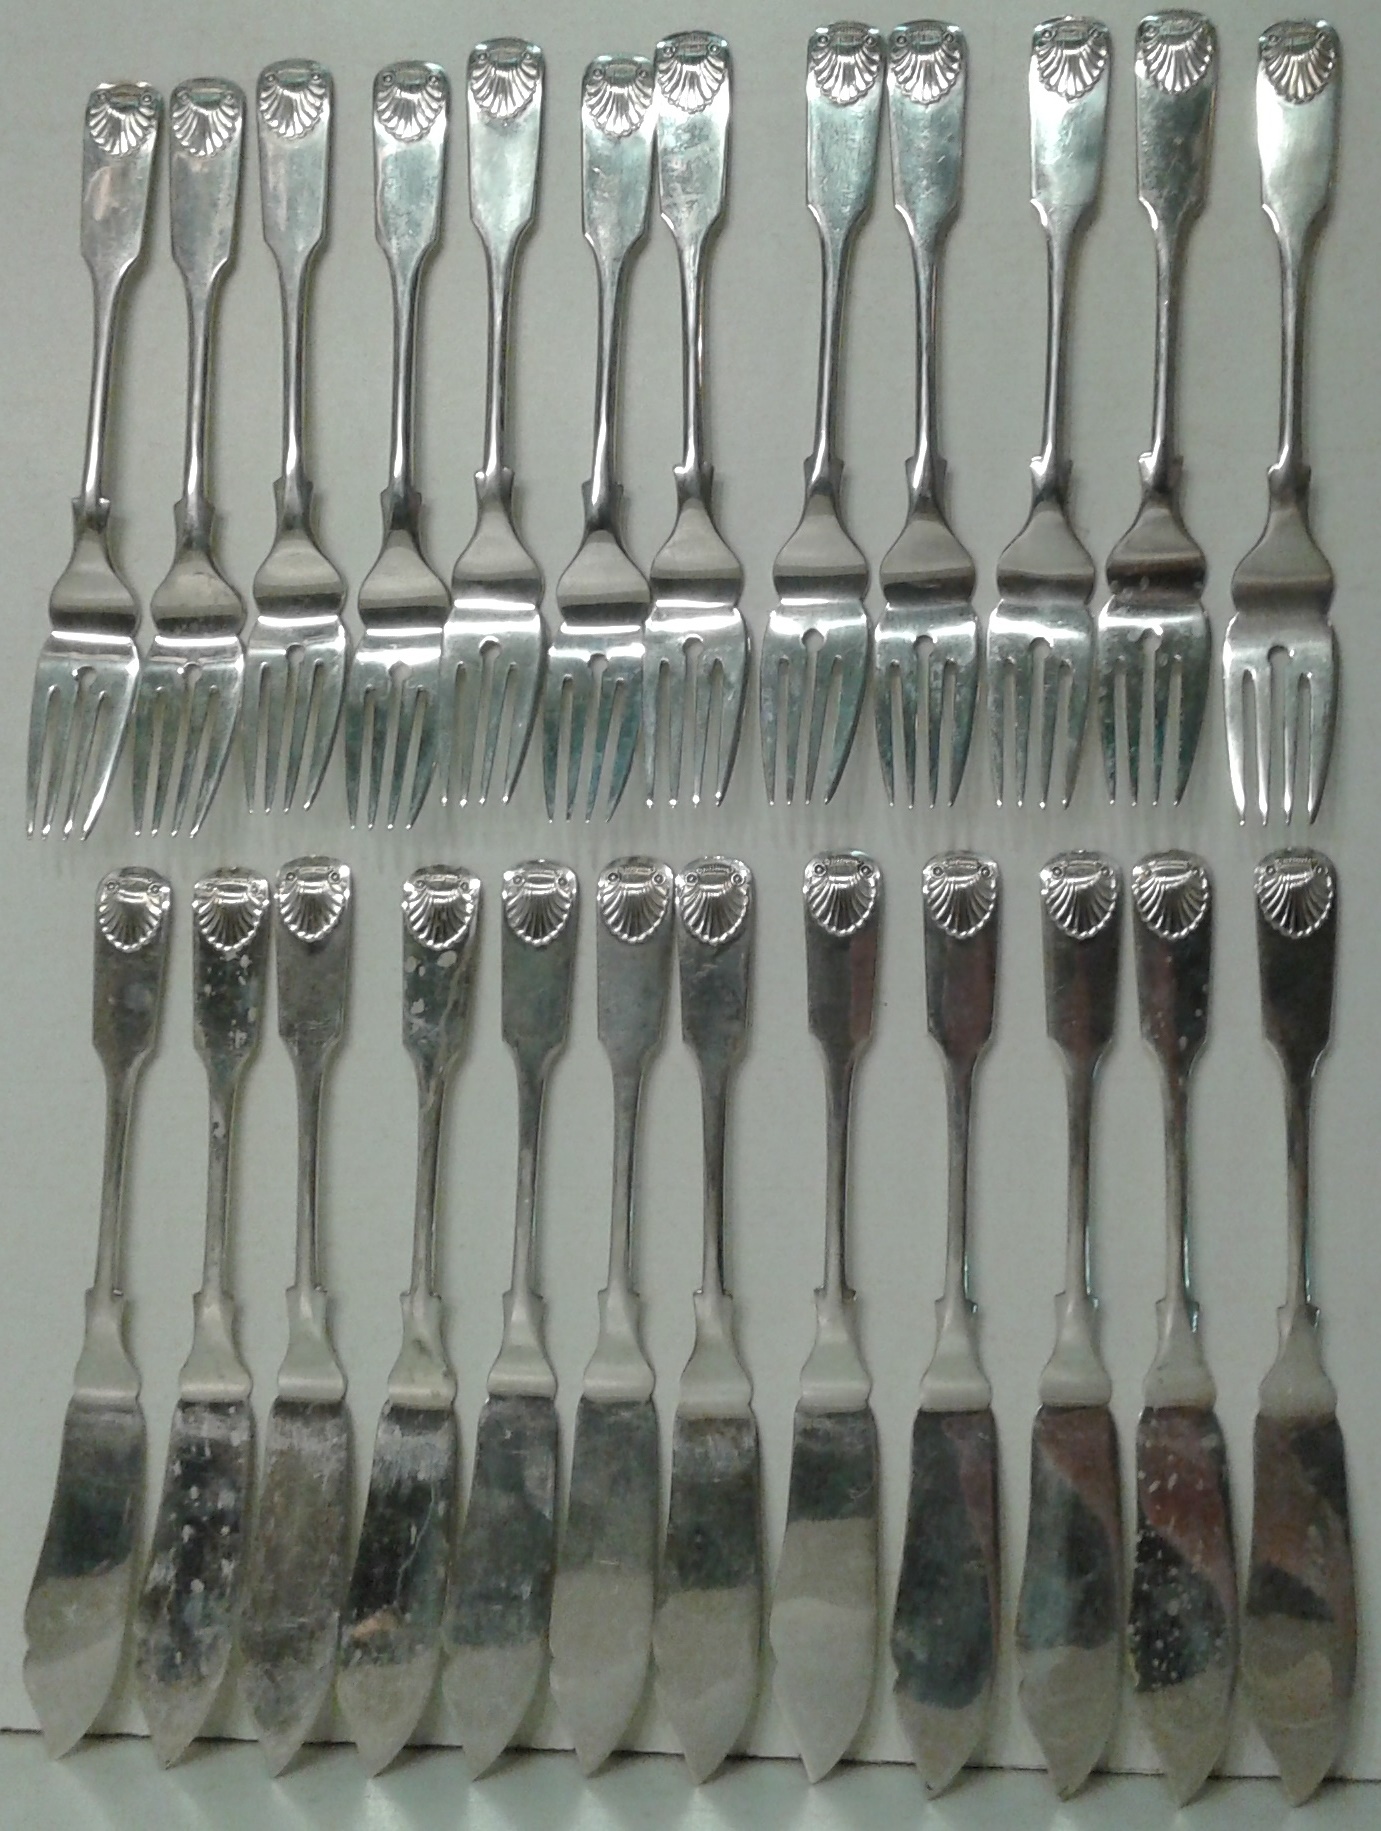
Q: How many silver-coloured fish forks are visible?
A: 12